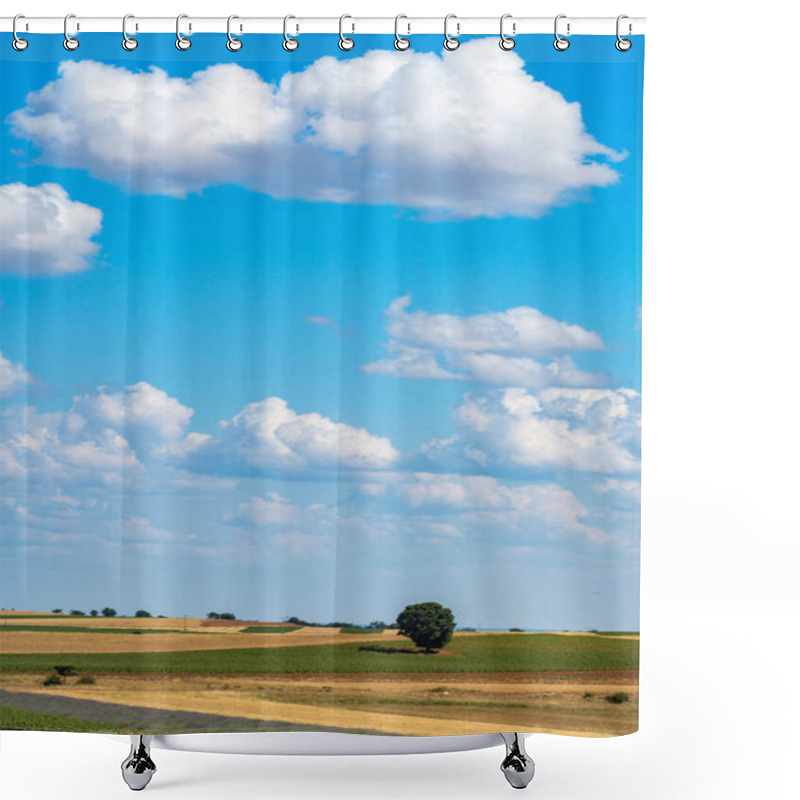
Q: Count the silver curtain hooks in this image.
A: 12